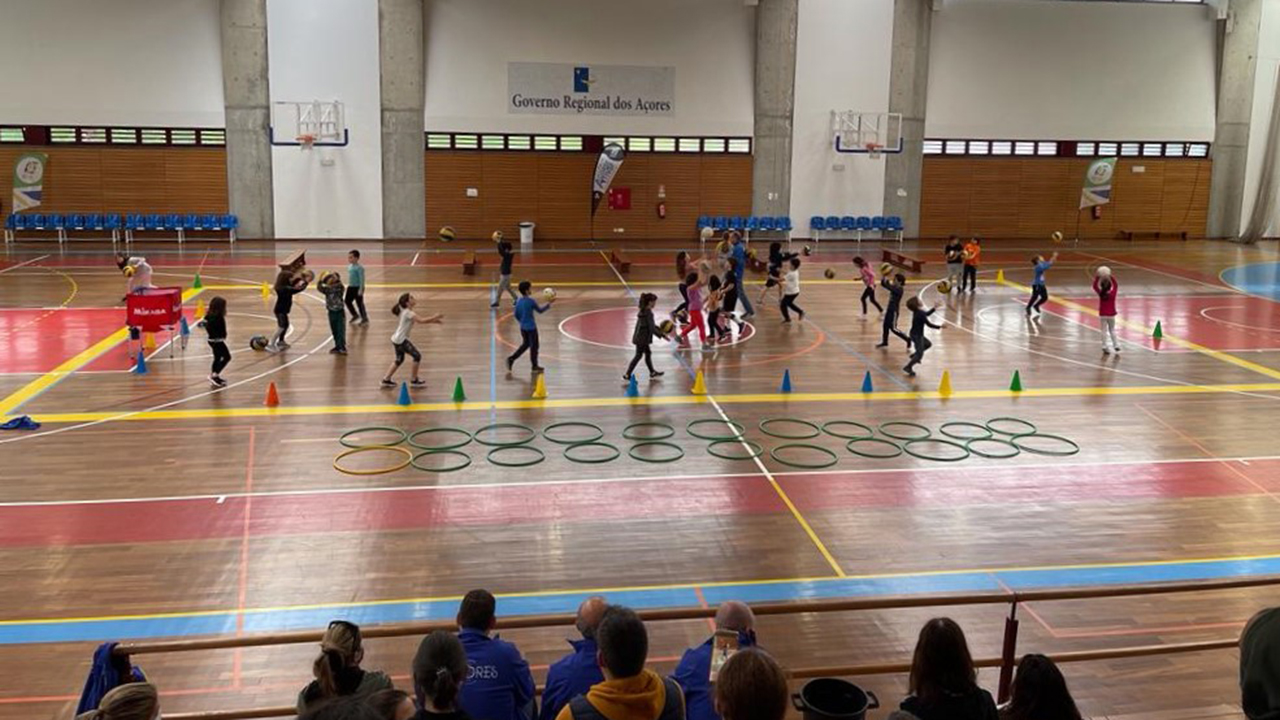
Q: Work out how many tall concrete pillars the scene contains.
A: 5